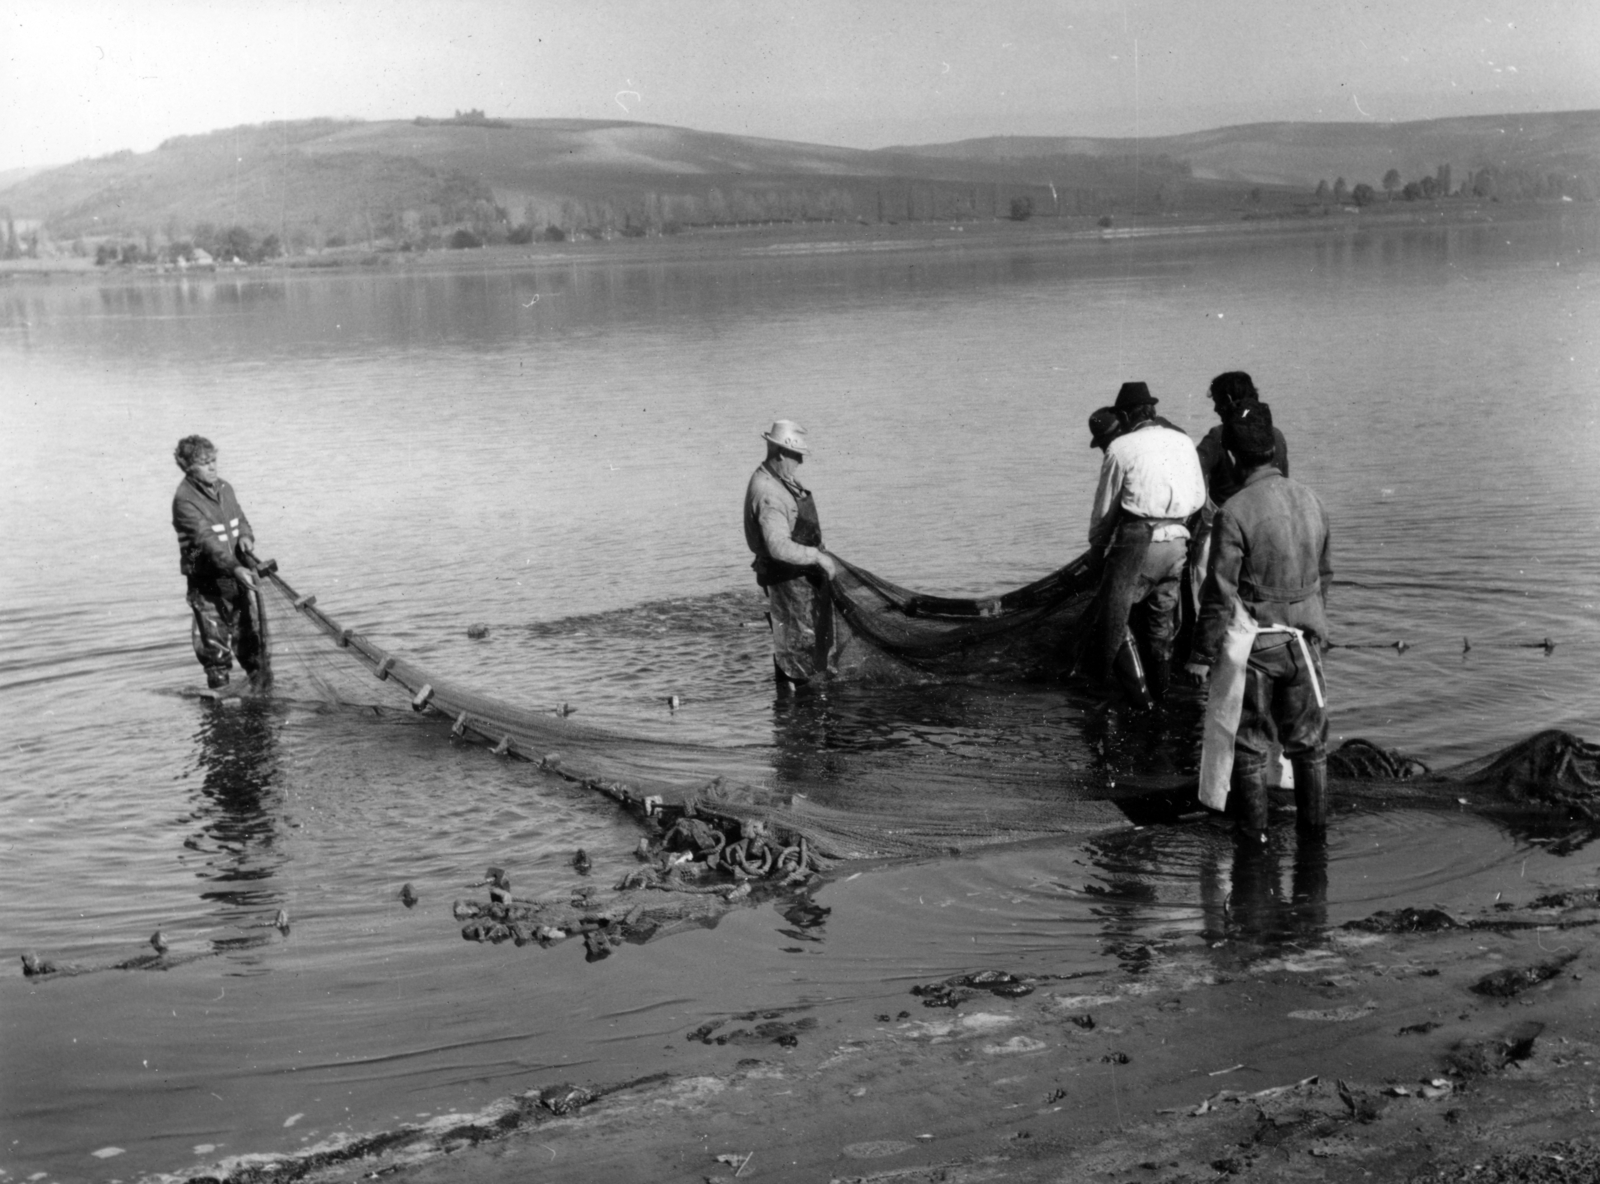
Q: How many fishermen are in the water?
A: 6